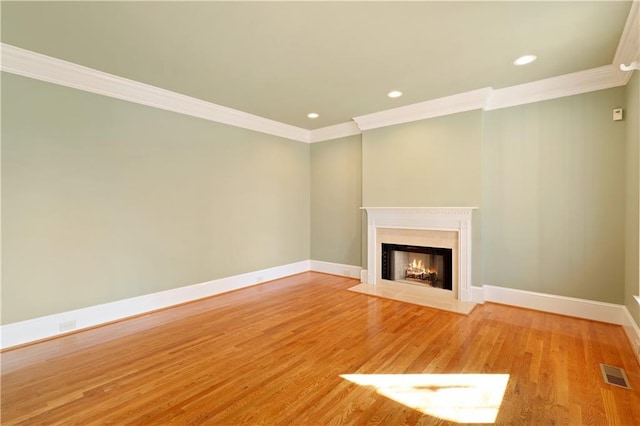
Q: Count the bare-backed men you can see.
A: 0